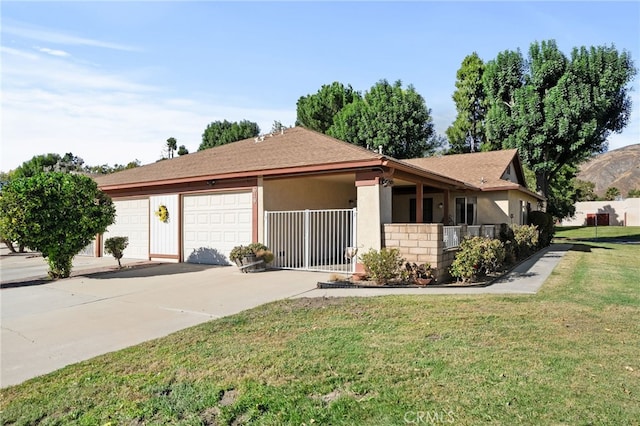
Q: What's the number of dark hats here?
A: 0